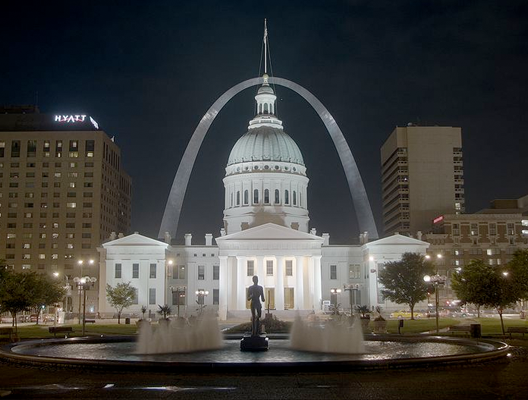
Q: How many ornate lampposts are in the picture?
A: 6